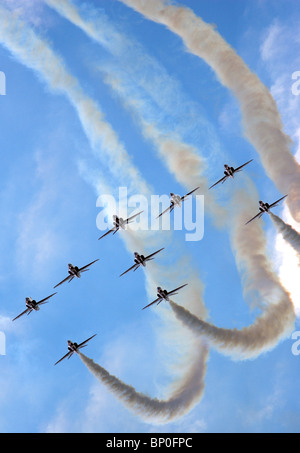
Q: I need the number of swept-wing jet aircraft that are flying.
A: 9